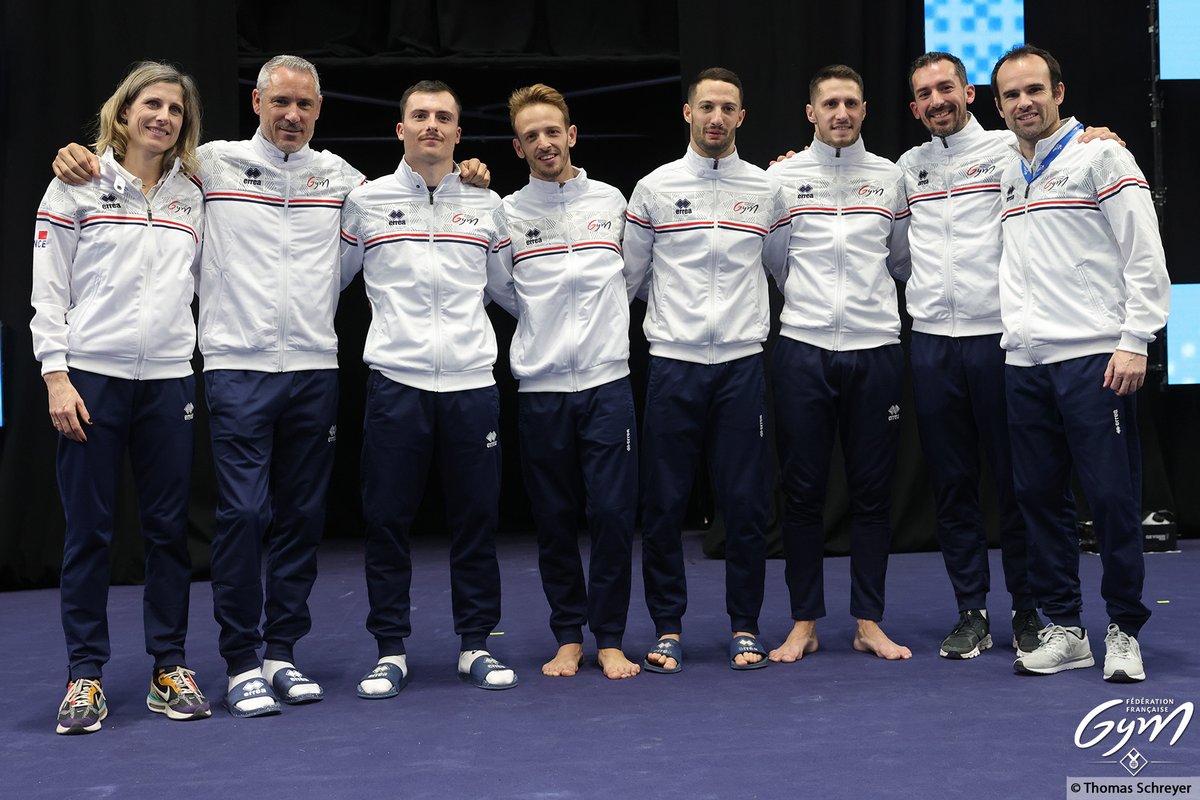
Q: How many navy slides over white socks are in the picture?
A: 4